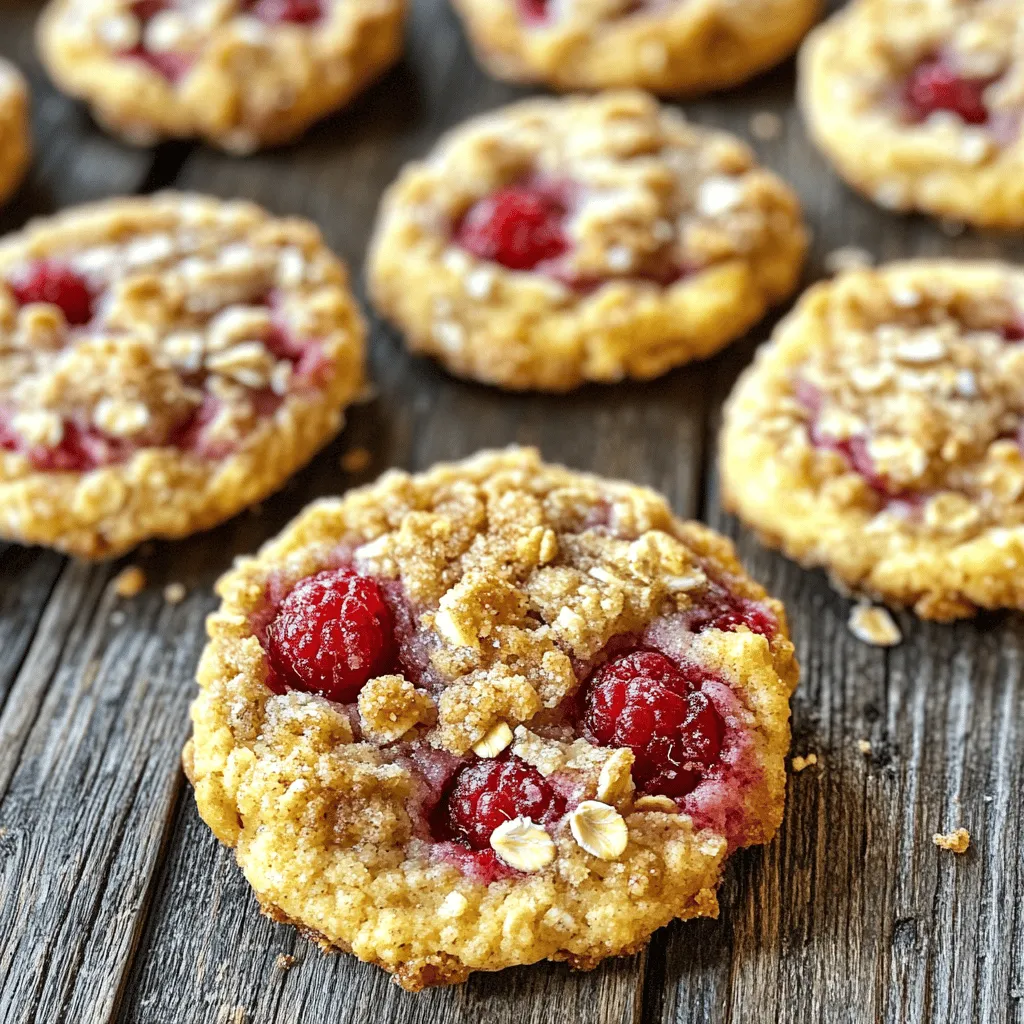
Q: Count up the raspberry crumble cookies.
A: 8